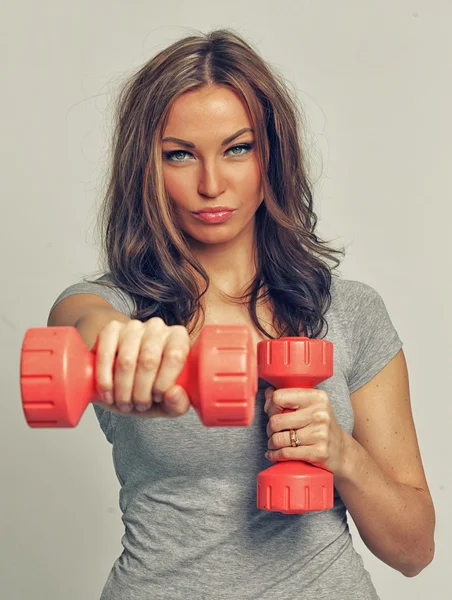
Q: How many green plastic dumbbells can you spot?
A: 0